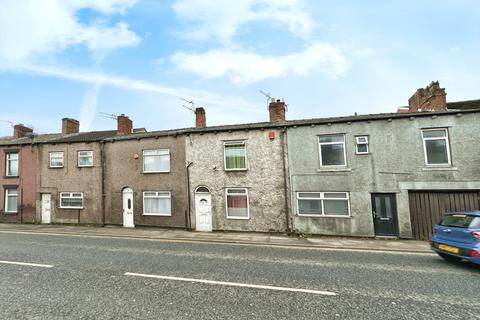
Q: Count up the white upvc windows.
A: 13